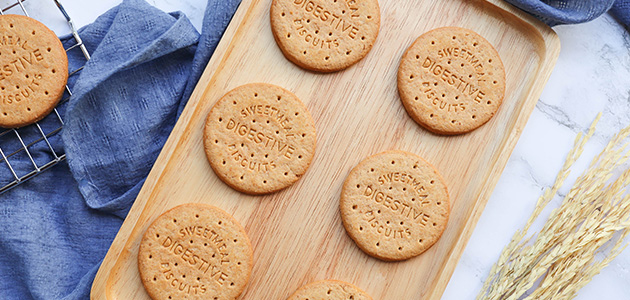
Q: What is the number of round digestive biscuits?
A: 7